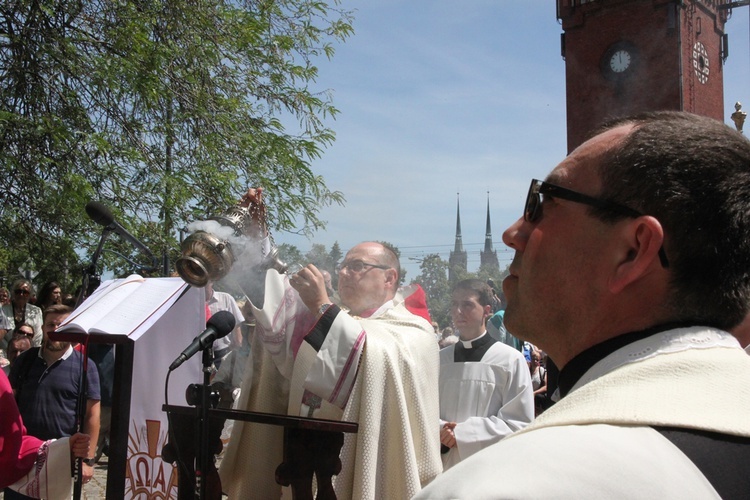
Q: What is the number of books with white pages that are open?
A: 1